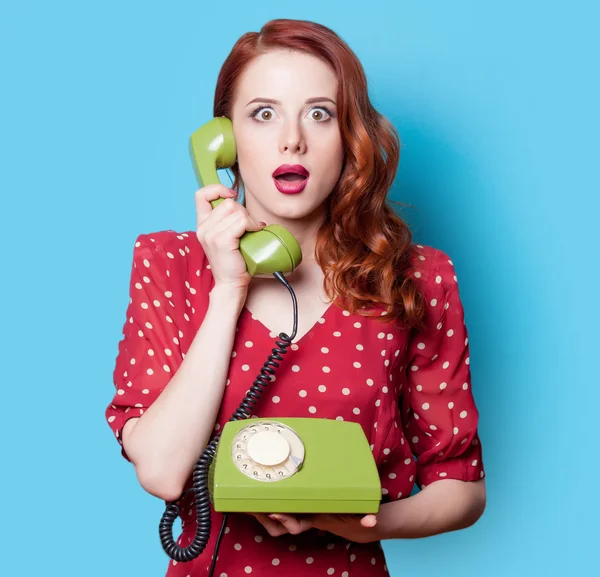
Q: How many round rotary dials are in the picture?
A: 1